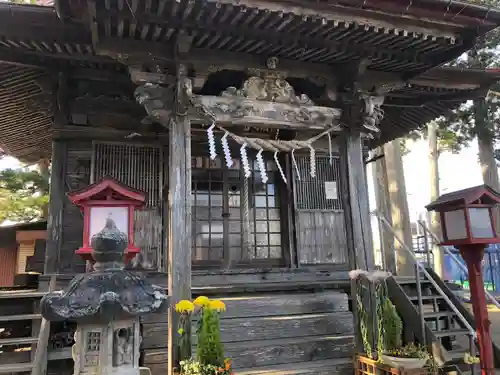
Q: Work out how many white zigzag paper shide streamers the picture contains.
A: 8